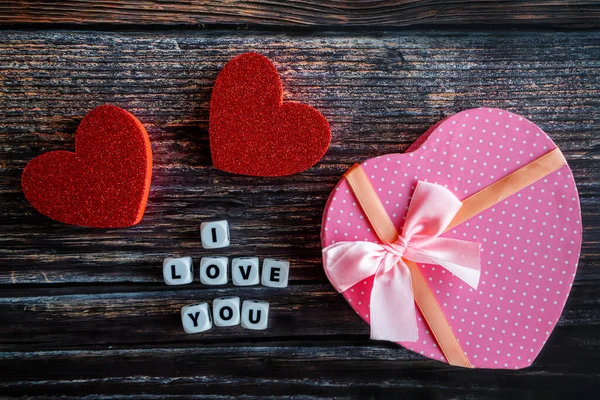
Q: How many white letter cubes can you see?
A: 8